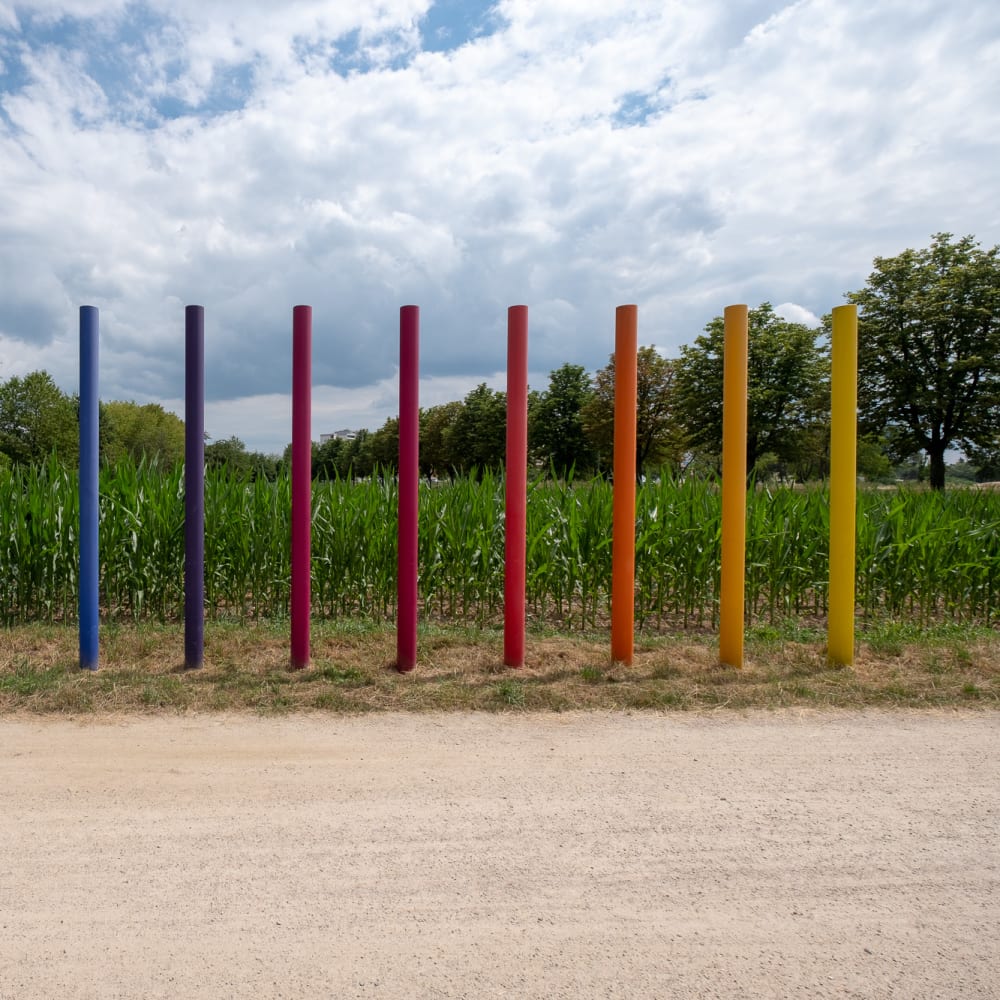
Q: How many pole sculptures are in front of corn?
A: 8